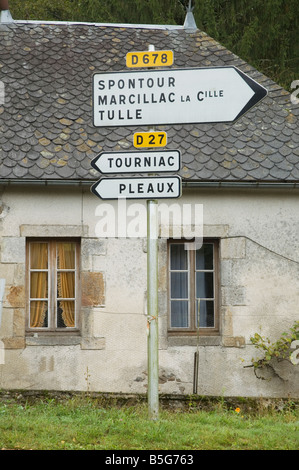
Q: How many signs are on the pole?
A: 5